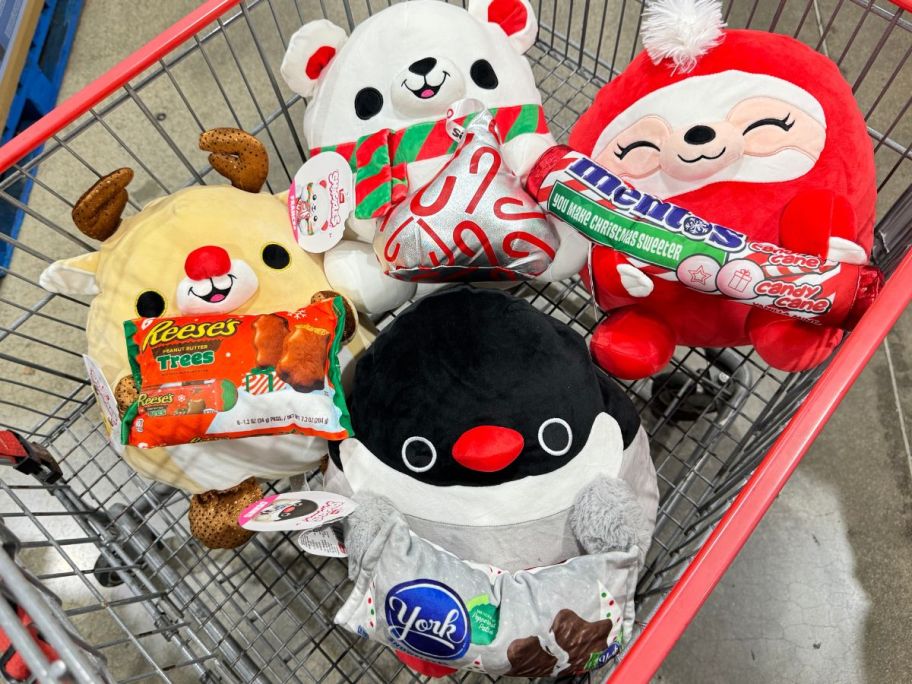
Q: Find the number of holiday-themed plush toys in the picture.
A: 4